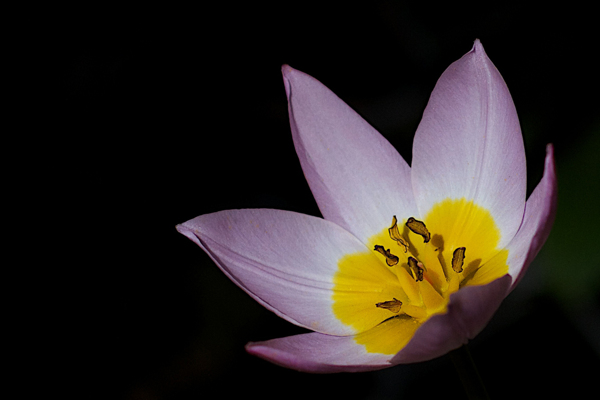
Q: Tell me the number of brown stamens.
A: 6